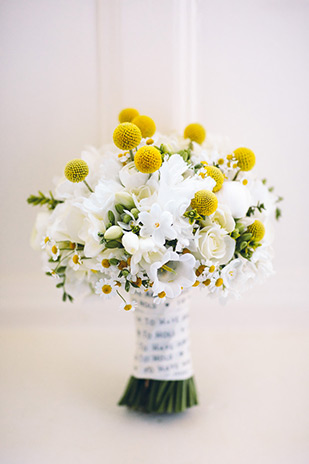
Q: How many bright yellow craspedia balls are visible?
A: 10